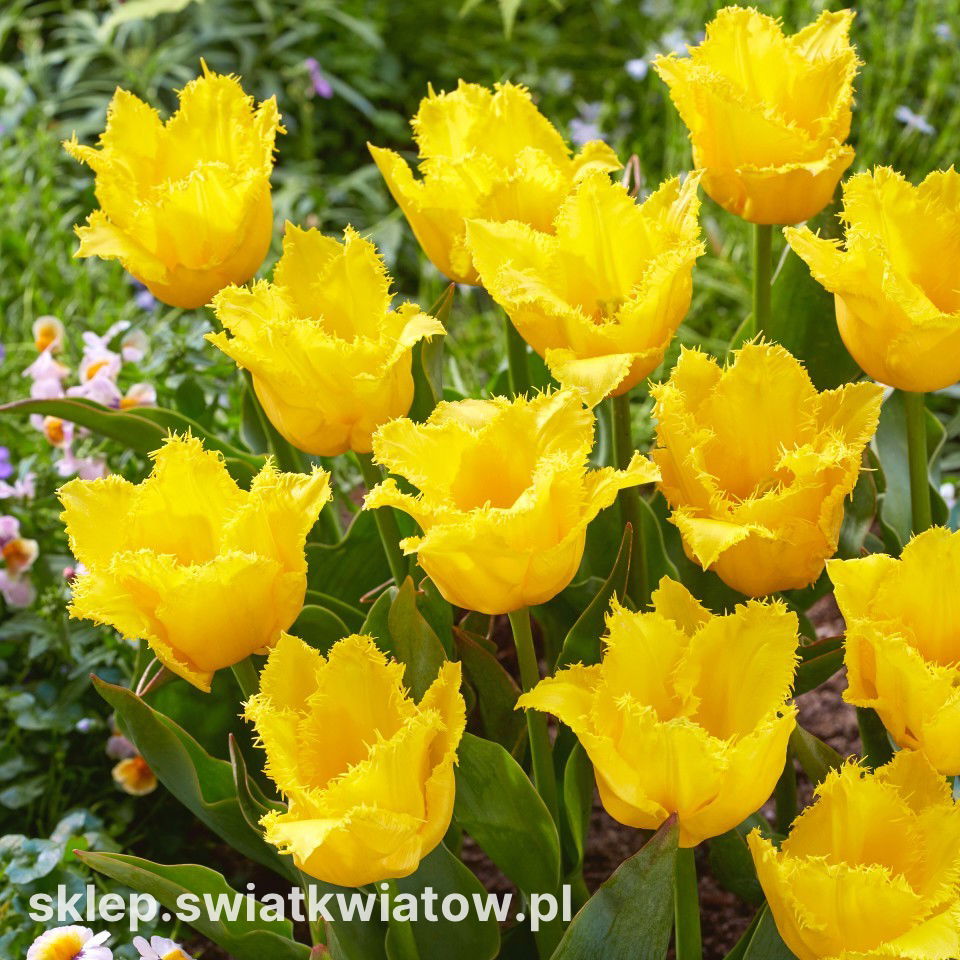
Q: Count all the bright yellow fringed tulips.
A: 13